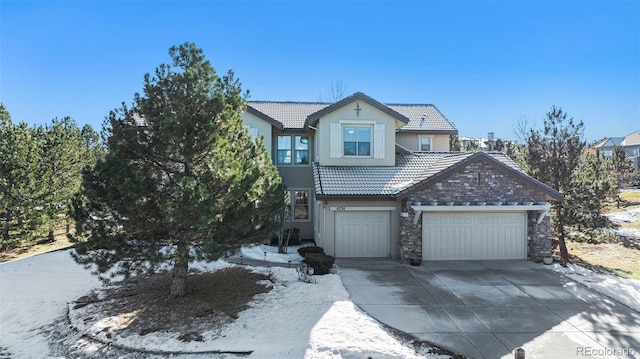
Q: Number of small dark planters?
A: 1